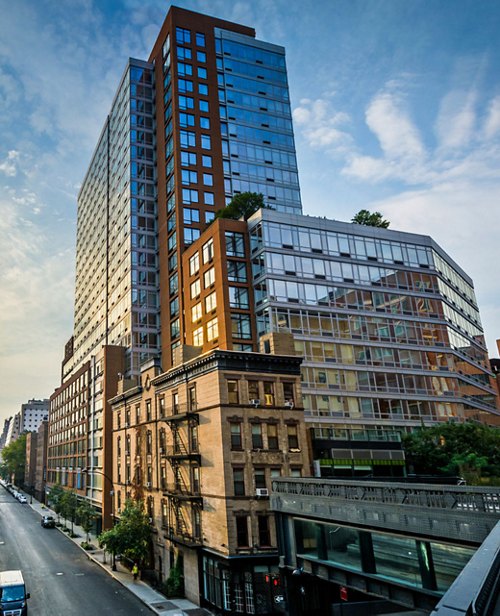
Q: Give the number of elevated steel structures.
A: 1